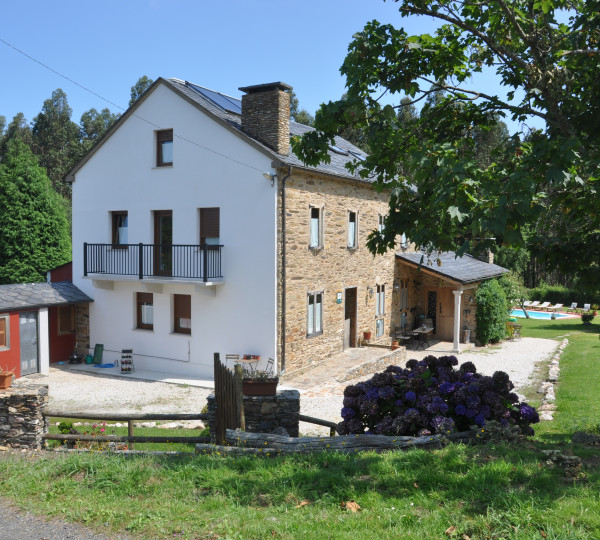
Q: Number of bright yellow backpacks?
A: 0